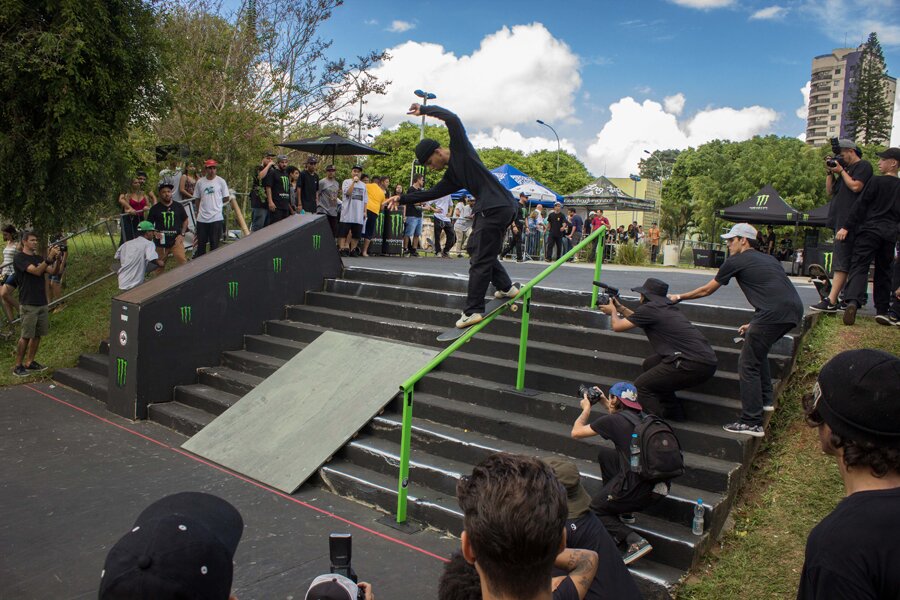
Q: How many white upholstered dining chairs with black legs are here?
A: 0